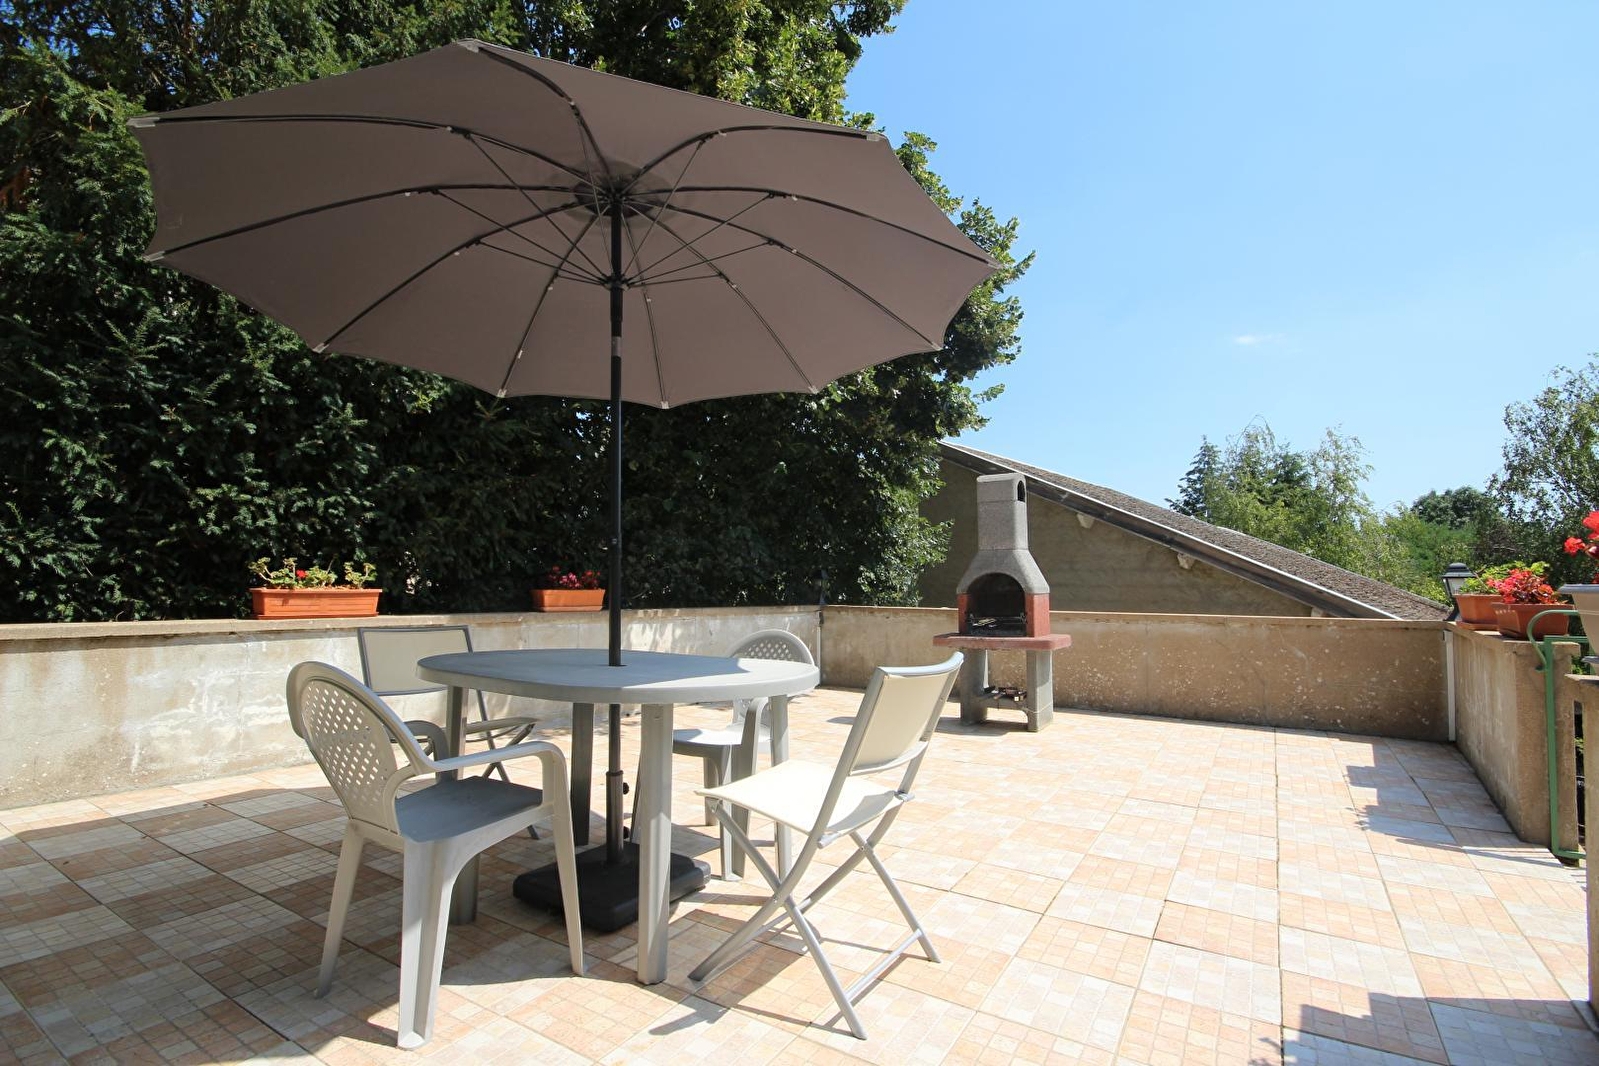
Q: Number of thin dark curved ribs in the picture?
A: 10